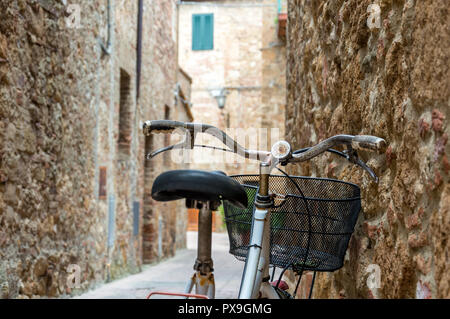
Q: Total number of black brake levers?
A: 2